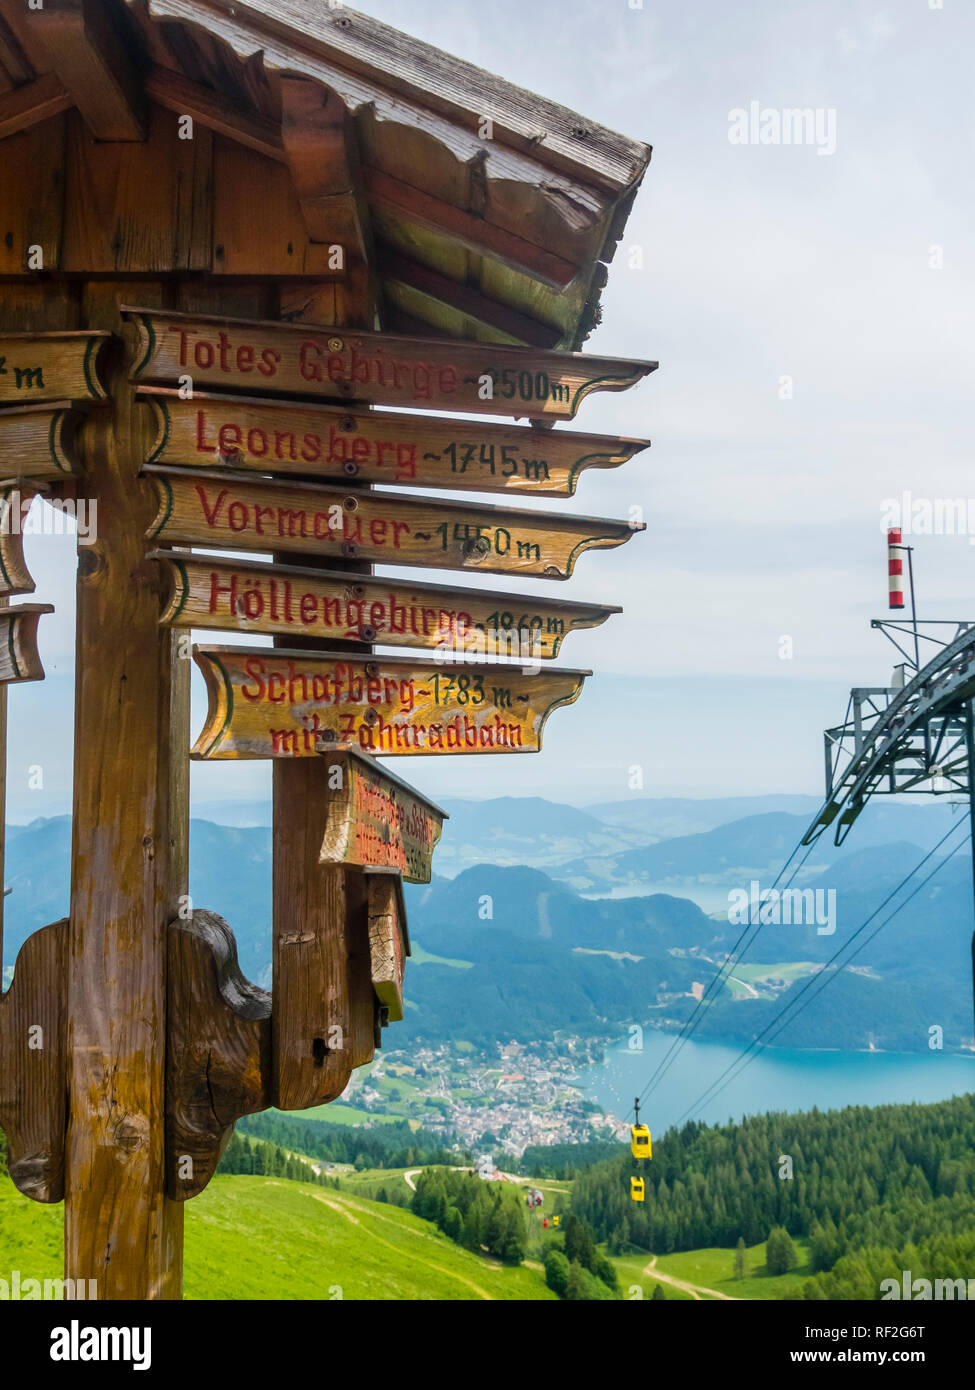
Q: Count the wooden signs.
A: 11